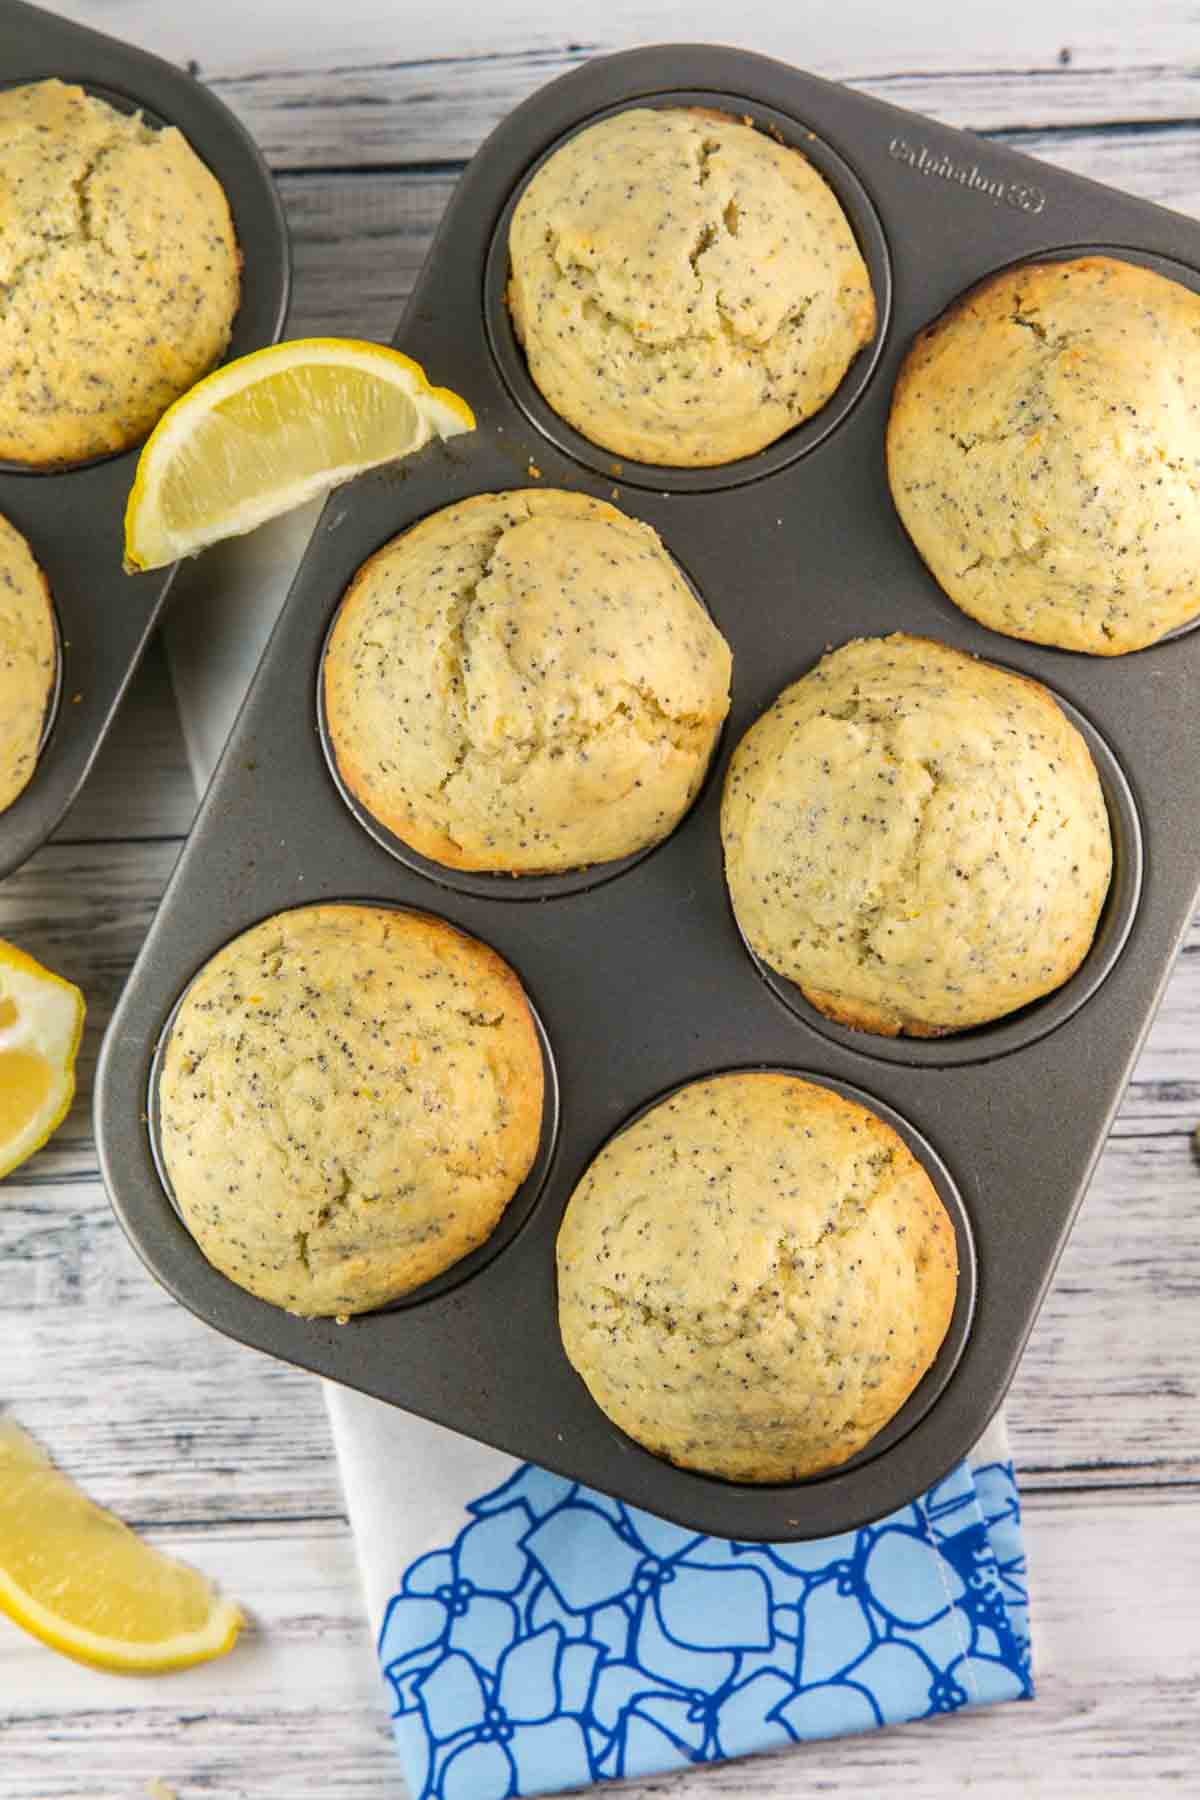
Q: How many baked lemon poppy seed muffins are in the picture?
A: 8